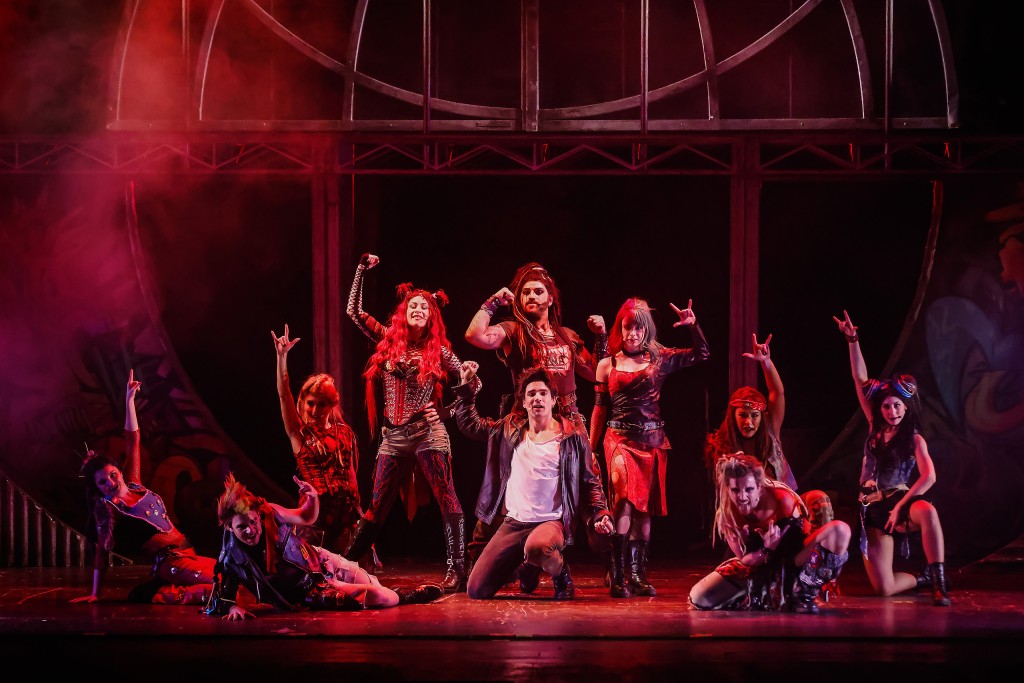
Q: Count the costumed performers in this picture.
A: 10